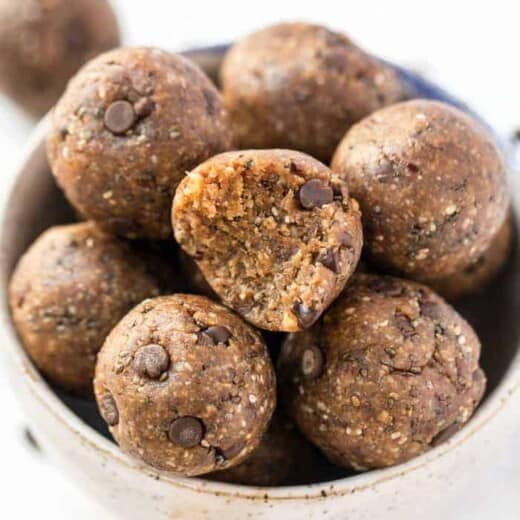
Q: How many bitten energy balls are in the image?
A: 1